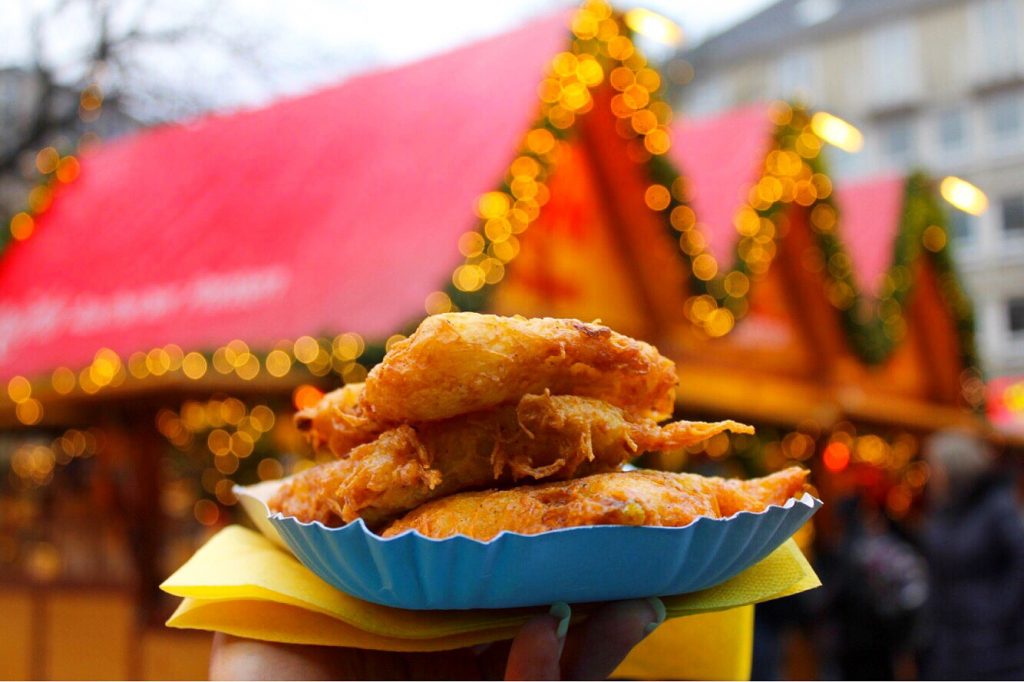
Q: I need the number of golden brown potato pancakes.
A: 3